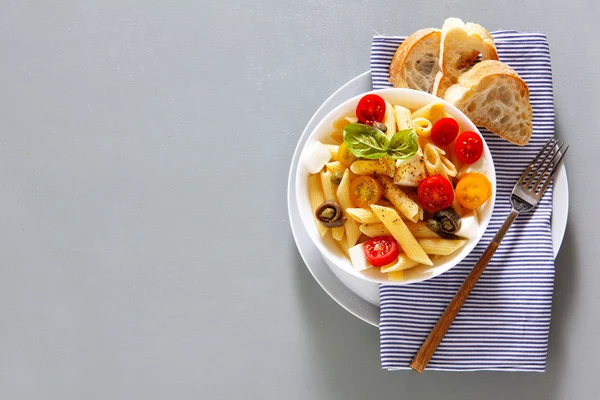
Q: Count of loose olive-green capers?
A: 3